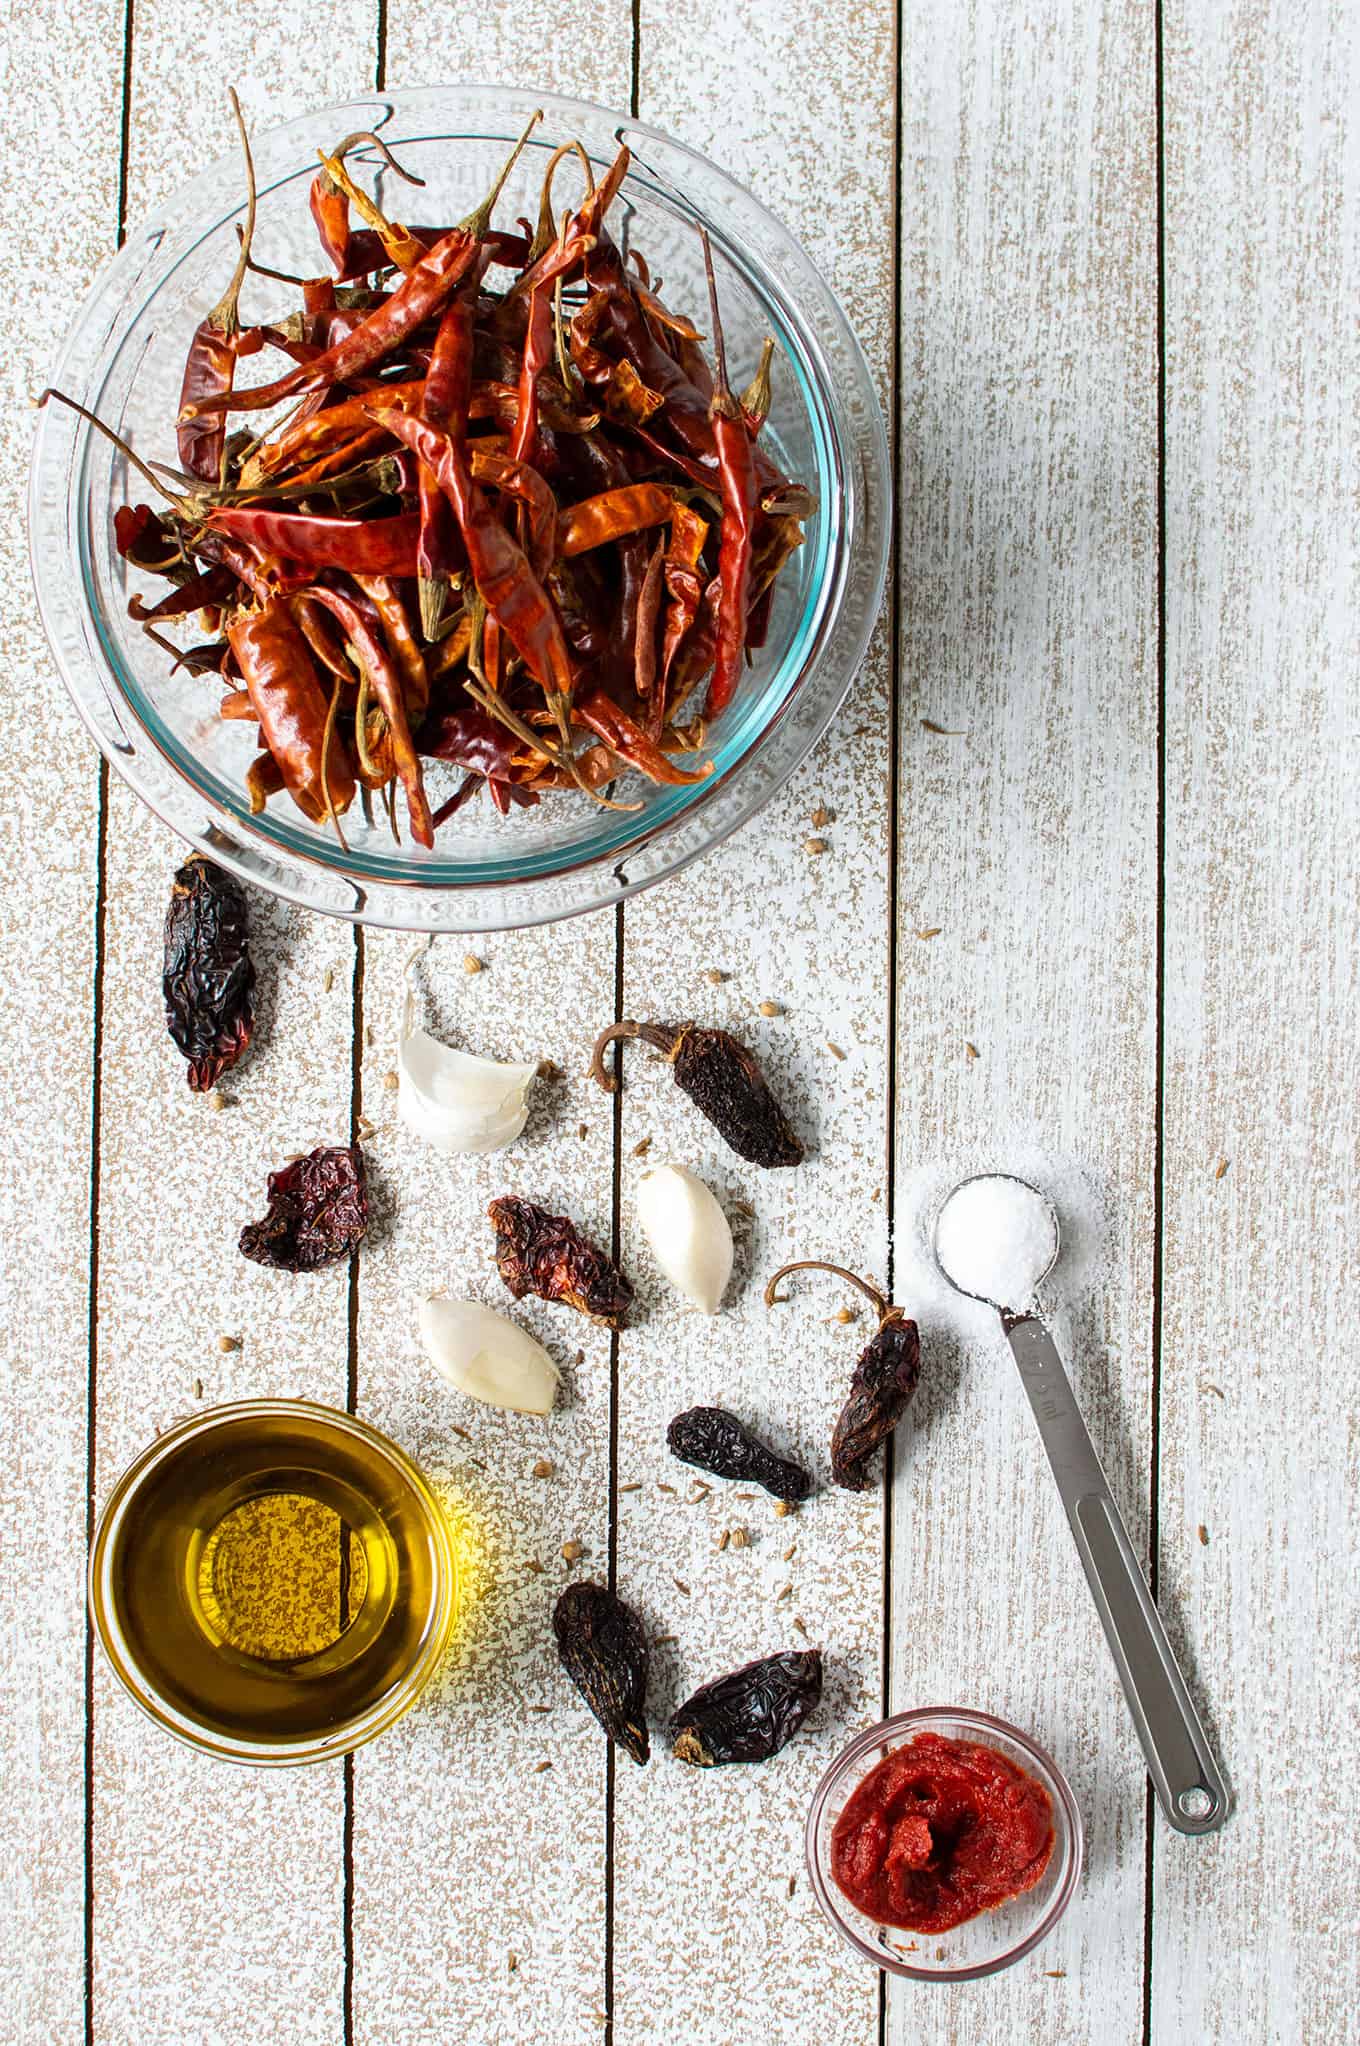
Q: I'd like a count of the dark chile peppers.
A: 8